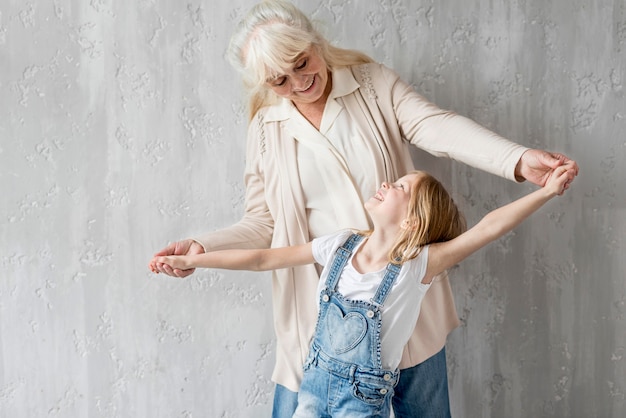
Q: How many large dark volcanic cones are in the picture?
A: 0